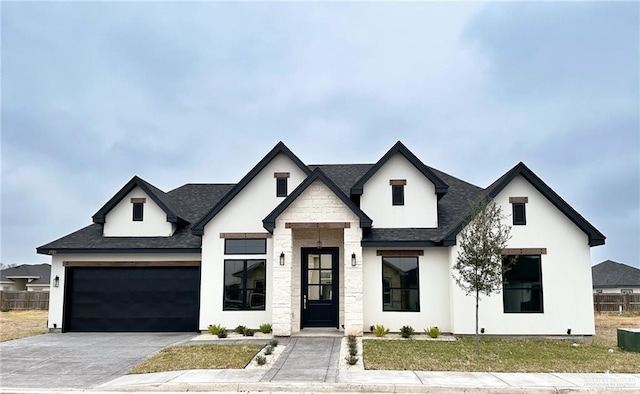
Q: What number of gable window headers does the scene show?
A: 4